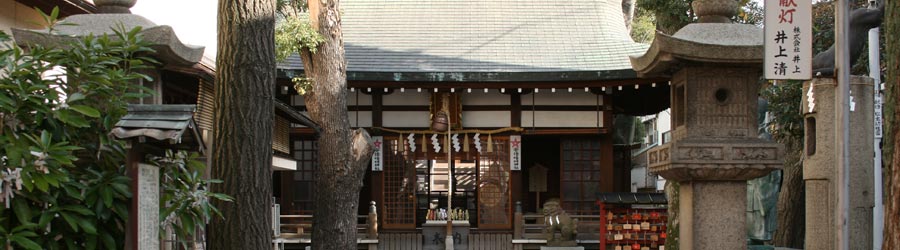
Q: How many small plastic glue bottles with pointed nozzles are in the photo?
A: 0